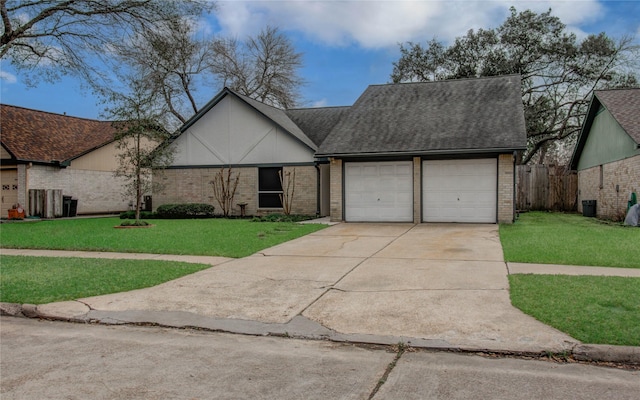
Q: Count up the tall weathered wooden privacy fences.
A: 1